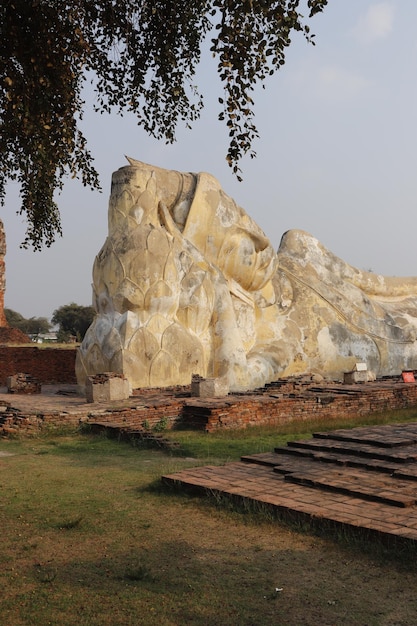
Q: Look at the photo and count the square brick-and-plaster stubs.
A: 4